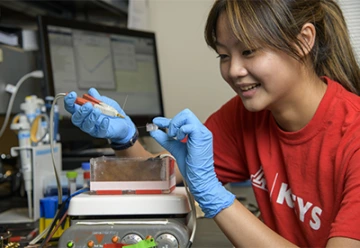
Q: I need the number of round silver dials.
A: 2